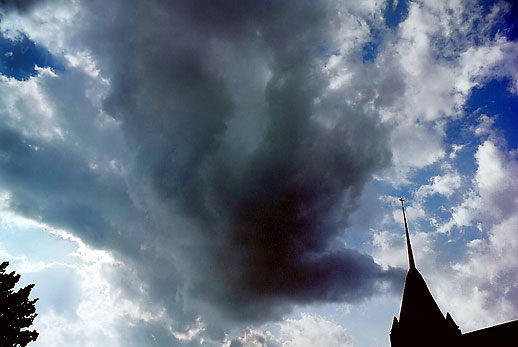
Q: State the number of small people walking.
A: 0